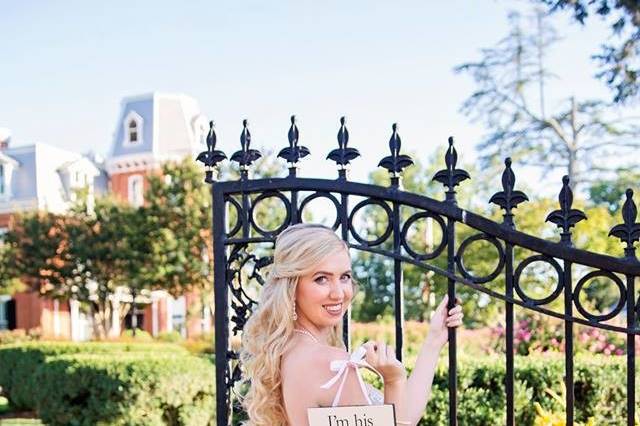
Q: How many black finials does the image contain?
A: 9